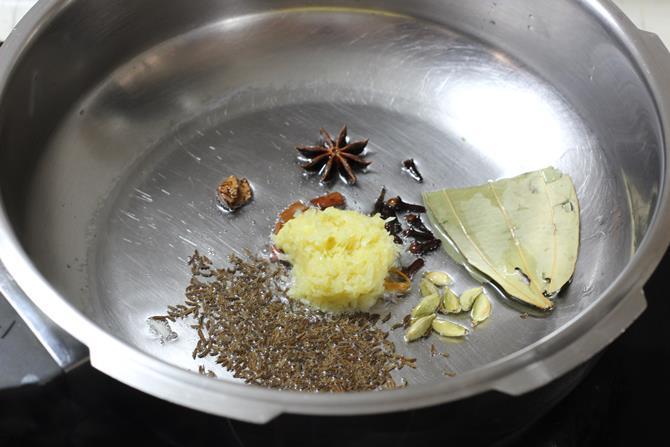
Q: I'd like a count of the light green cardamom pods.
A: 8